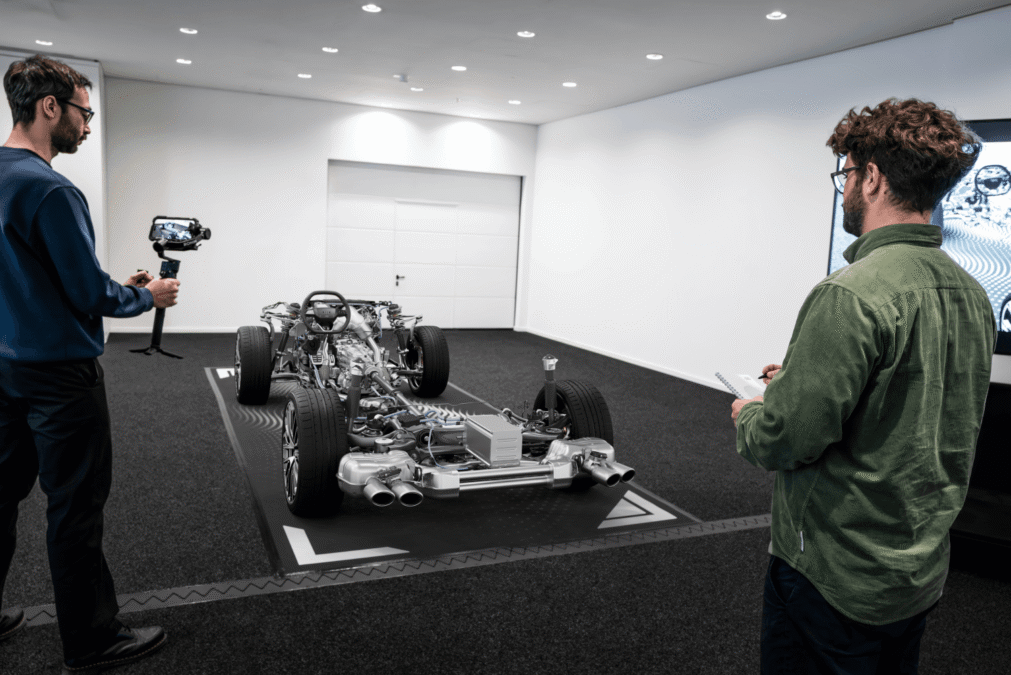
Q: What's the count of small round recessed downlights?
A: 13